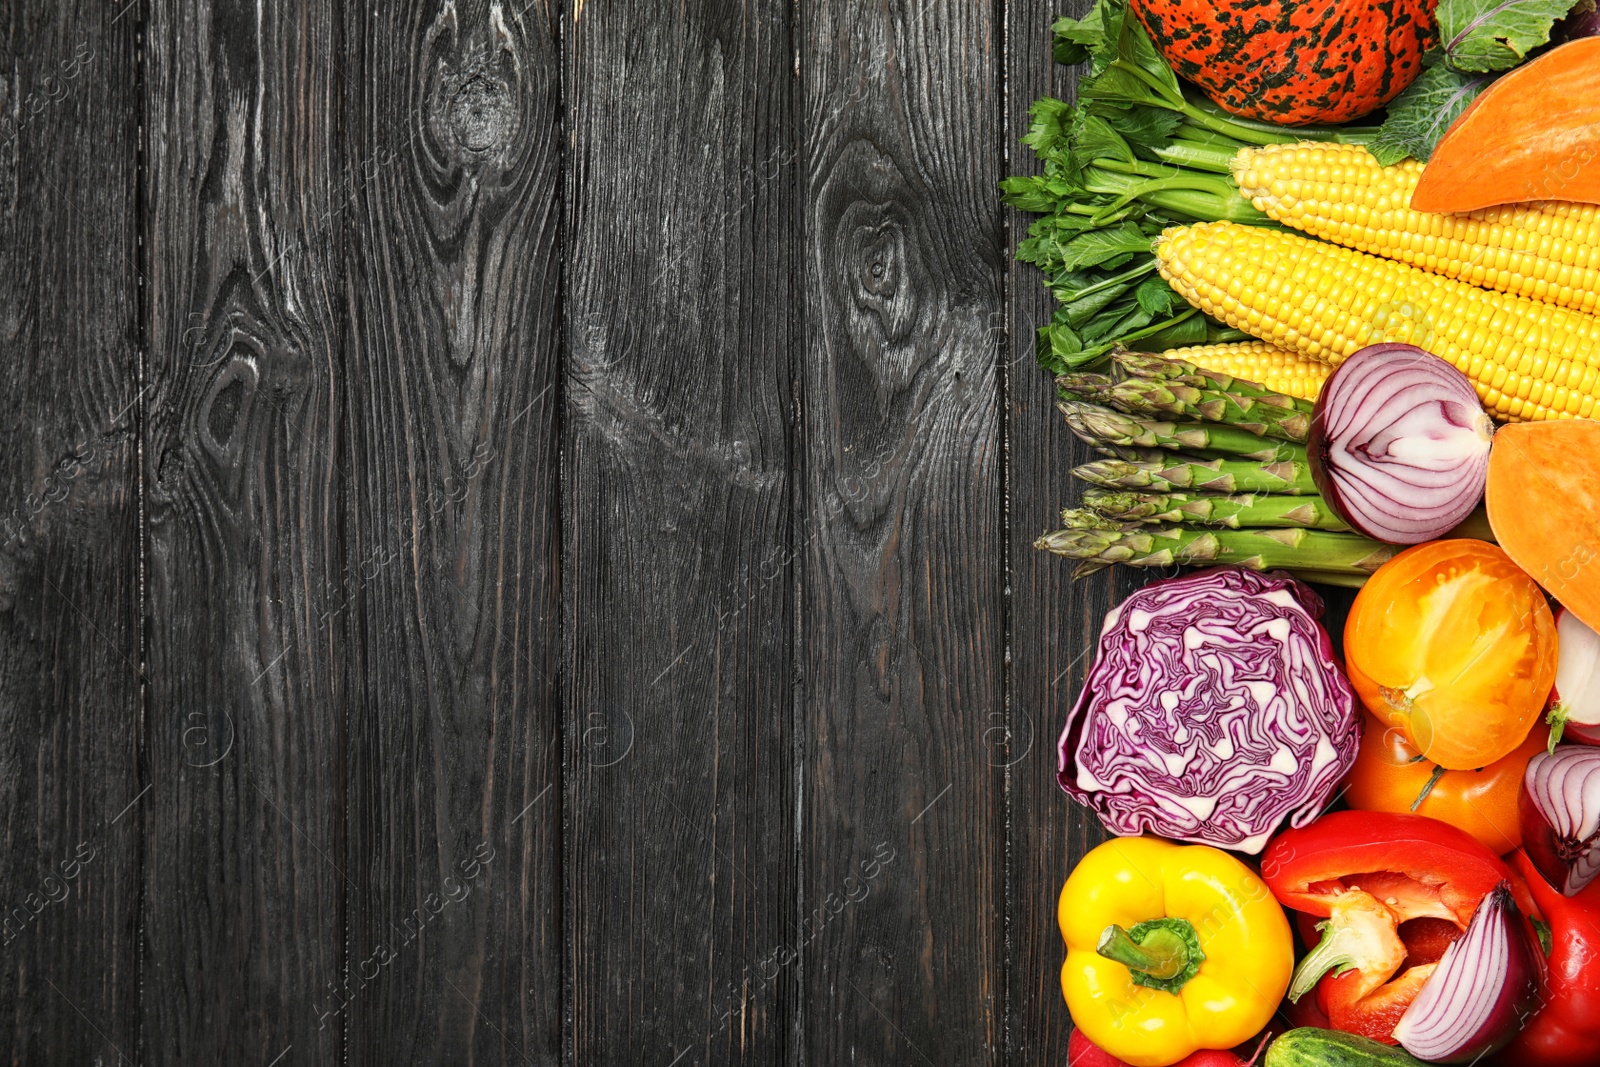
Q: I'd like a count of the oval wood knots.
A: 3